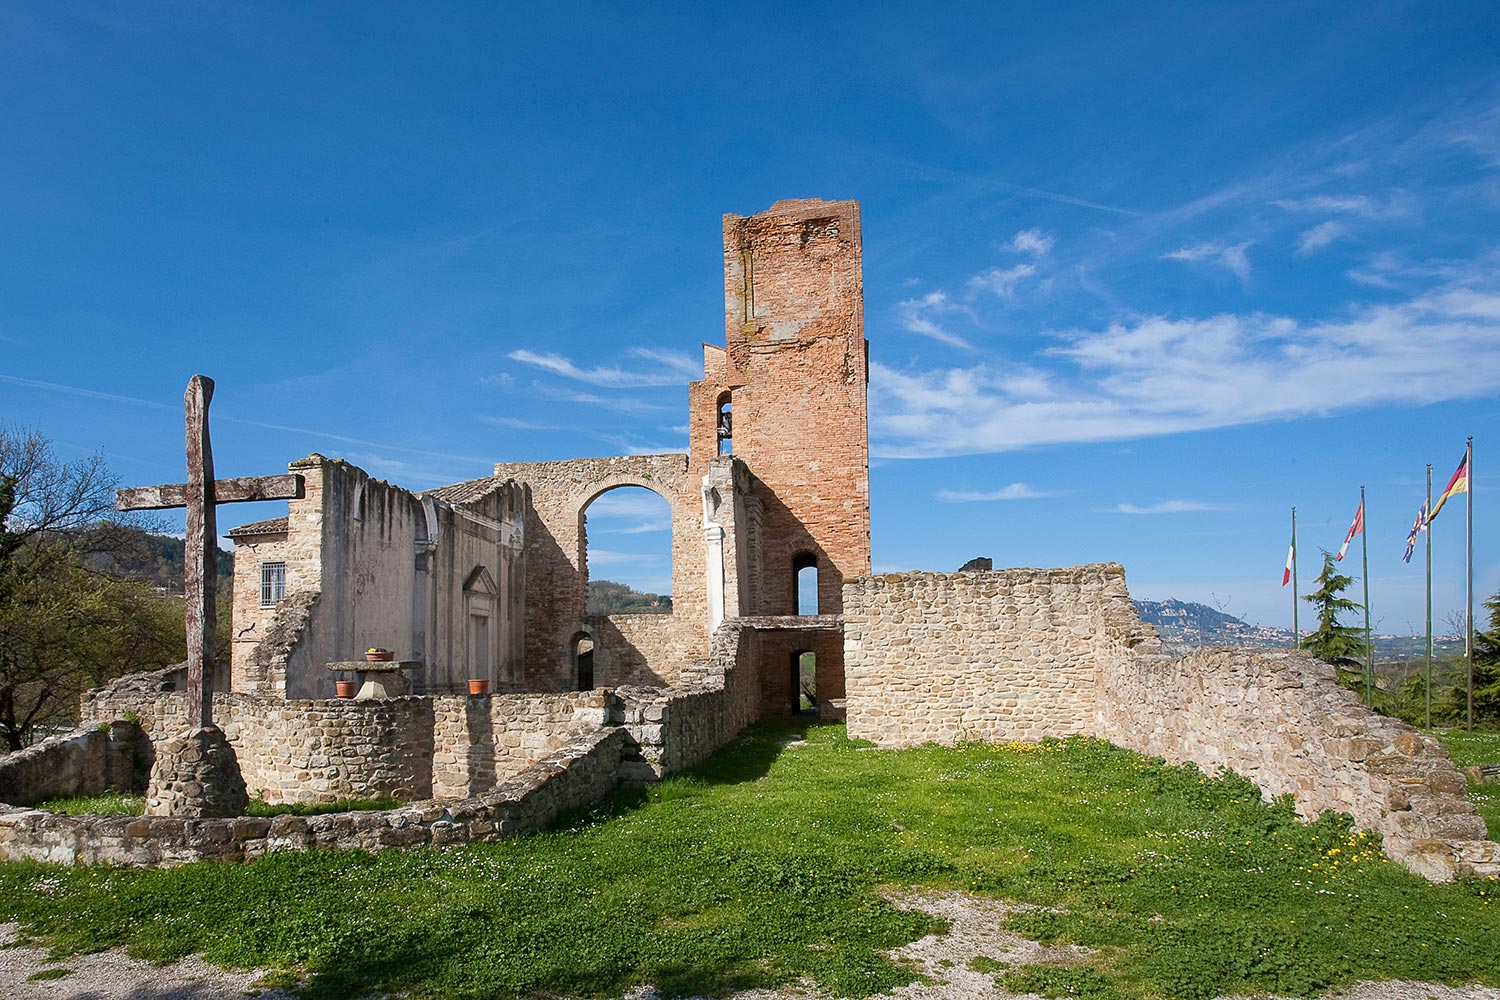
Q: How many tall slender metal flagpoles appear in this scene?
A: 4